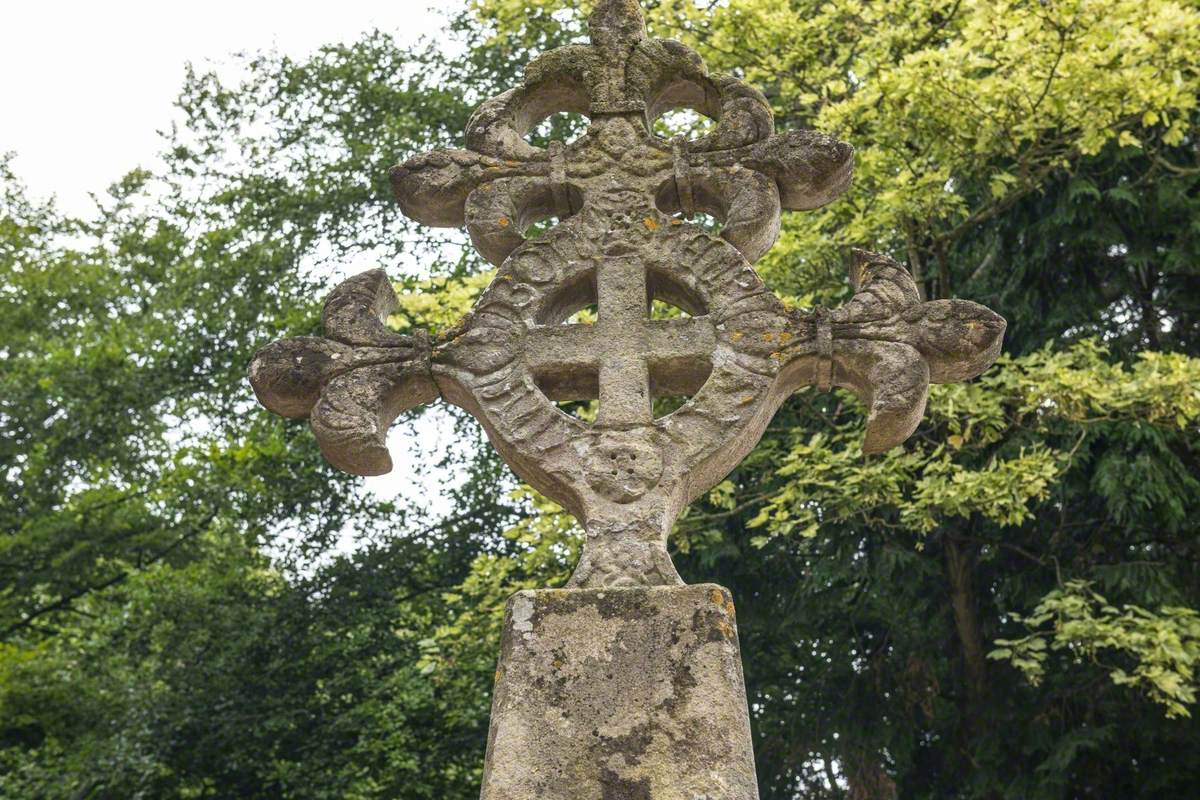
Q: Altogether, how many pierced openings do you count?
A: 8